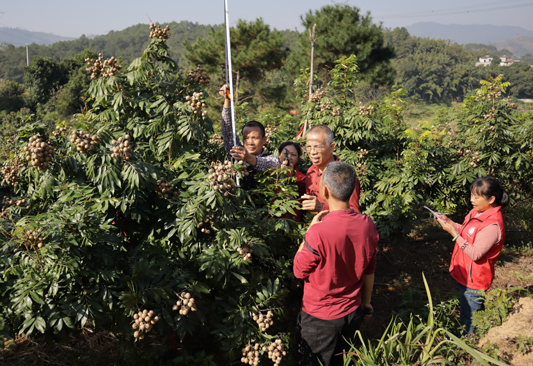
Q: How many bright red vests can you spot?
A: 1